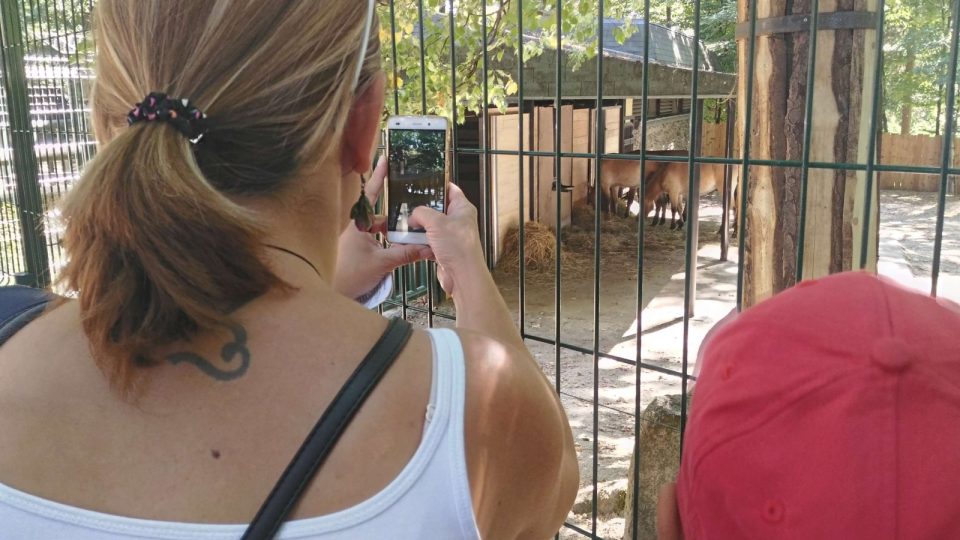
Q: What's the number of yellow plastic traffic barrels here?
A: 0